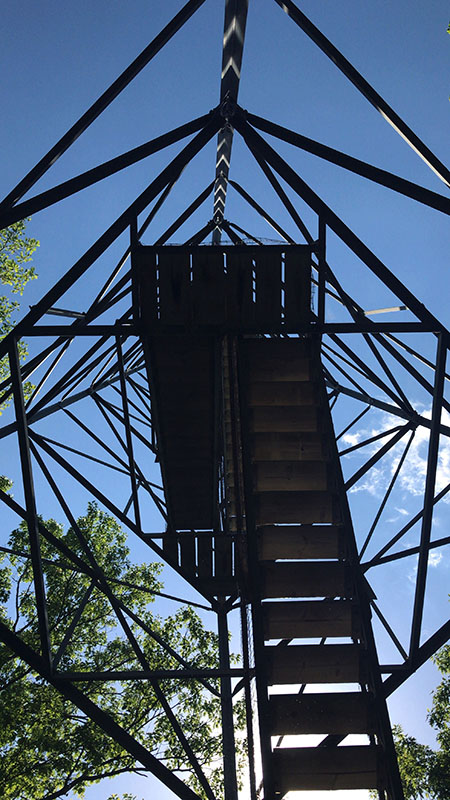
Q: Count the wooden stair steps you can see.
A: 13